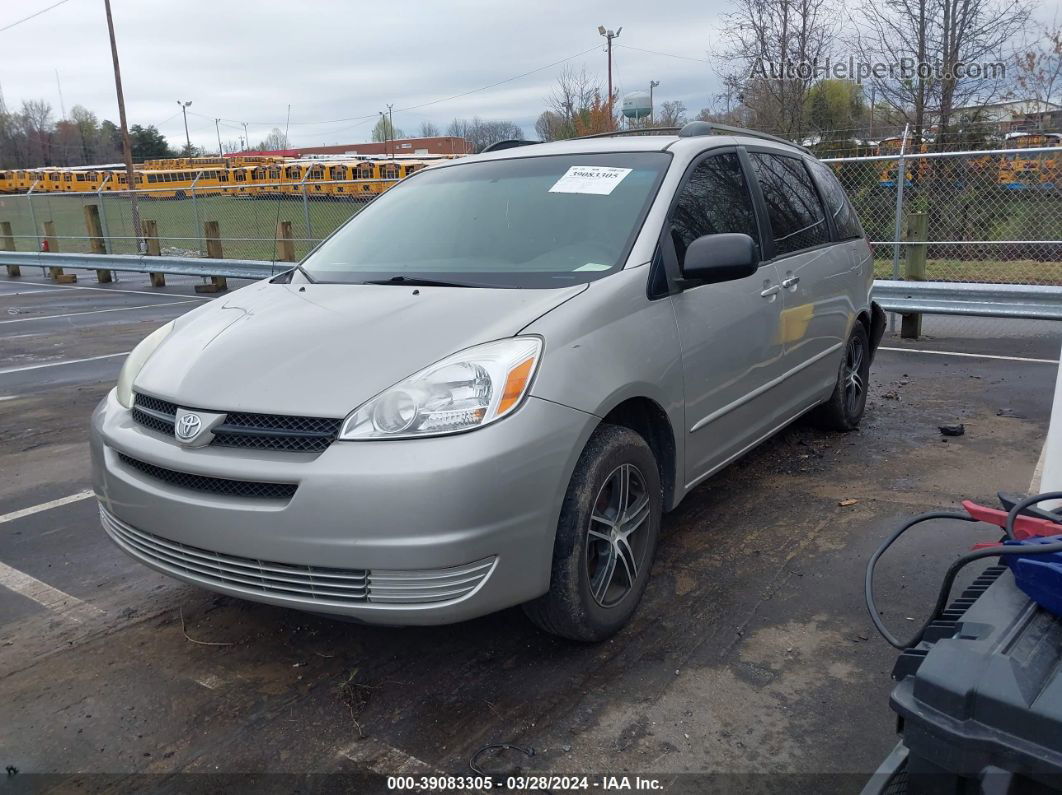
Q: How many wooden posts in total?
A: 7